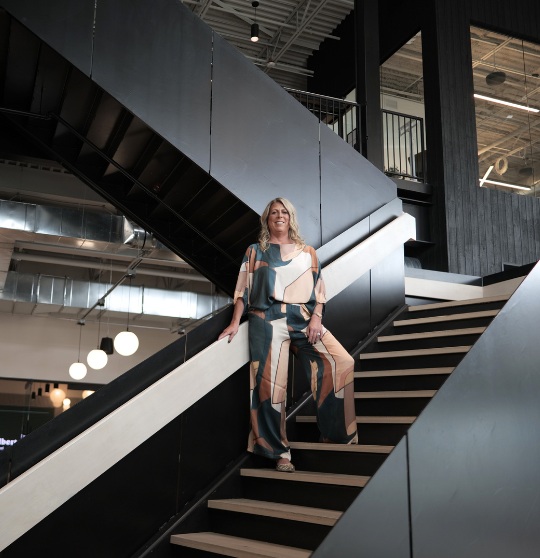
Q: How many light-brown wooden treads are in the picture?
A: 11